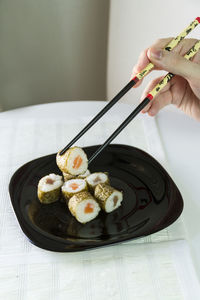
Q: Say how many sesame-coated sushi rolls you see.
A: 7